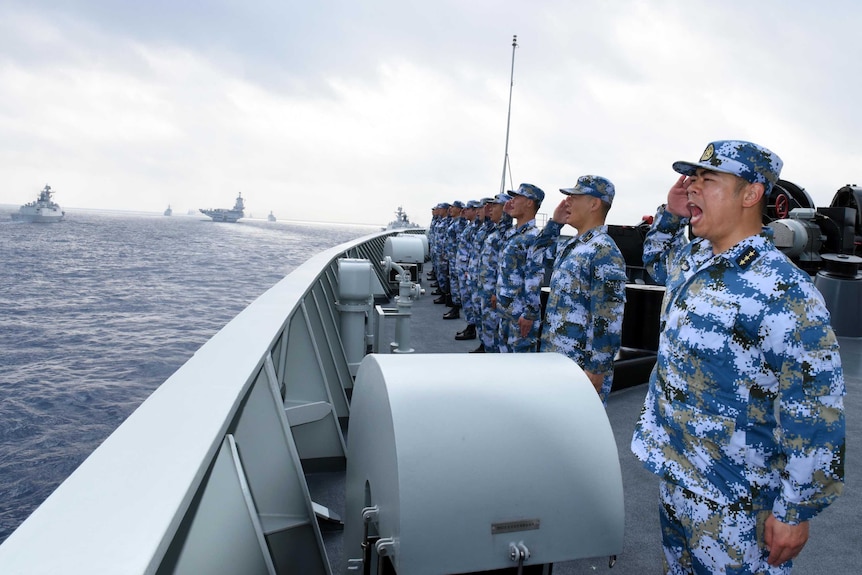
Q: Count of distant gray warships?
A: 5